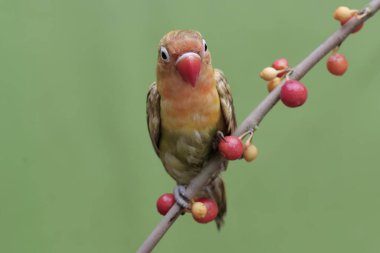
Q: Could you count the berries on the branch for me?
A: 12